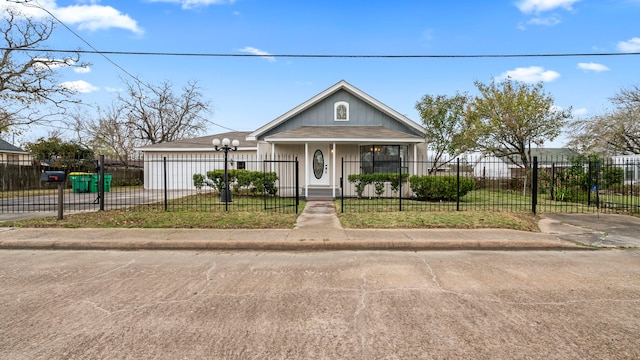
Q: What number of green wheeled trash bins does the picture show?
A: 2